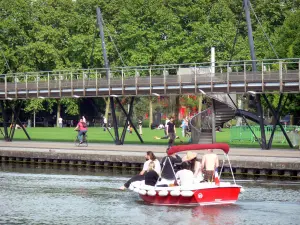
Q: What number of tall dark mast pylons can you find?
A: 2